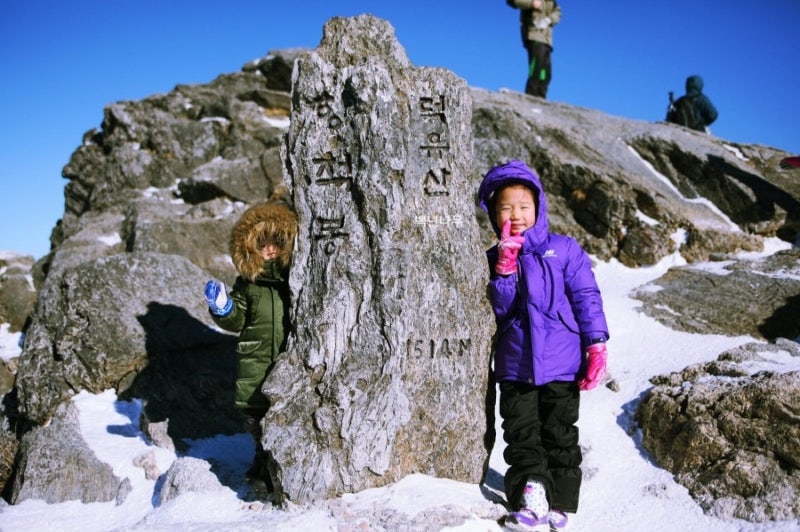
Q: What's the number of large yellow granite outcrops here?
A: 0